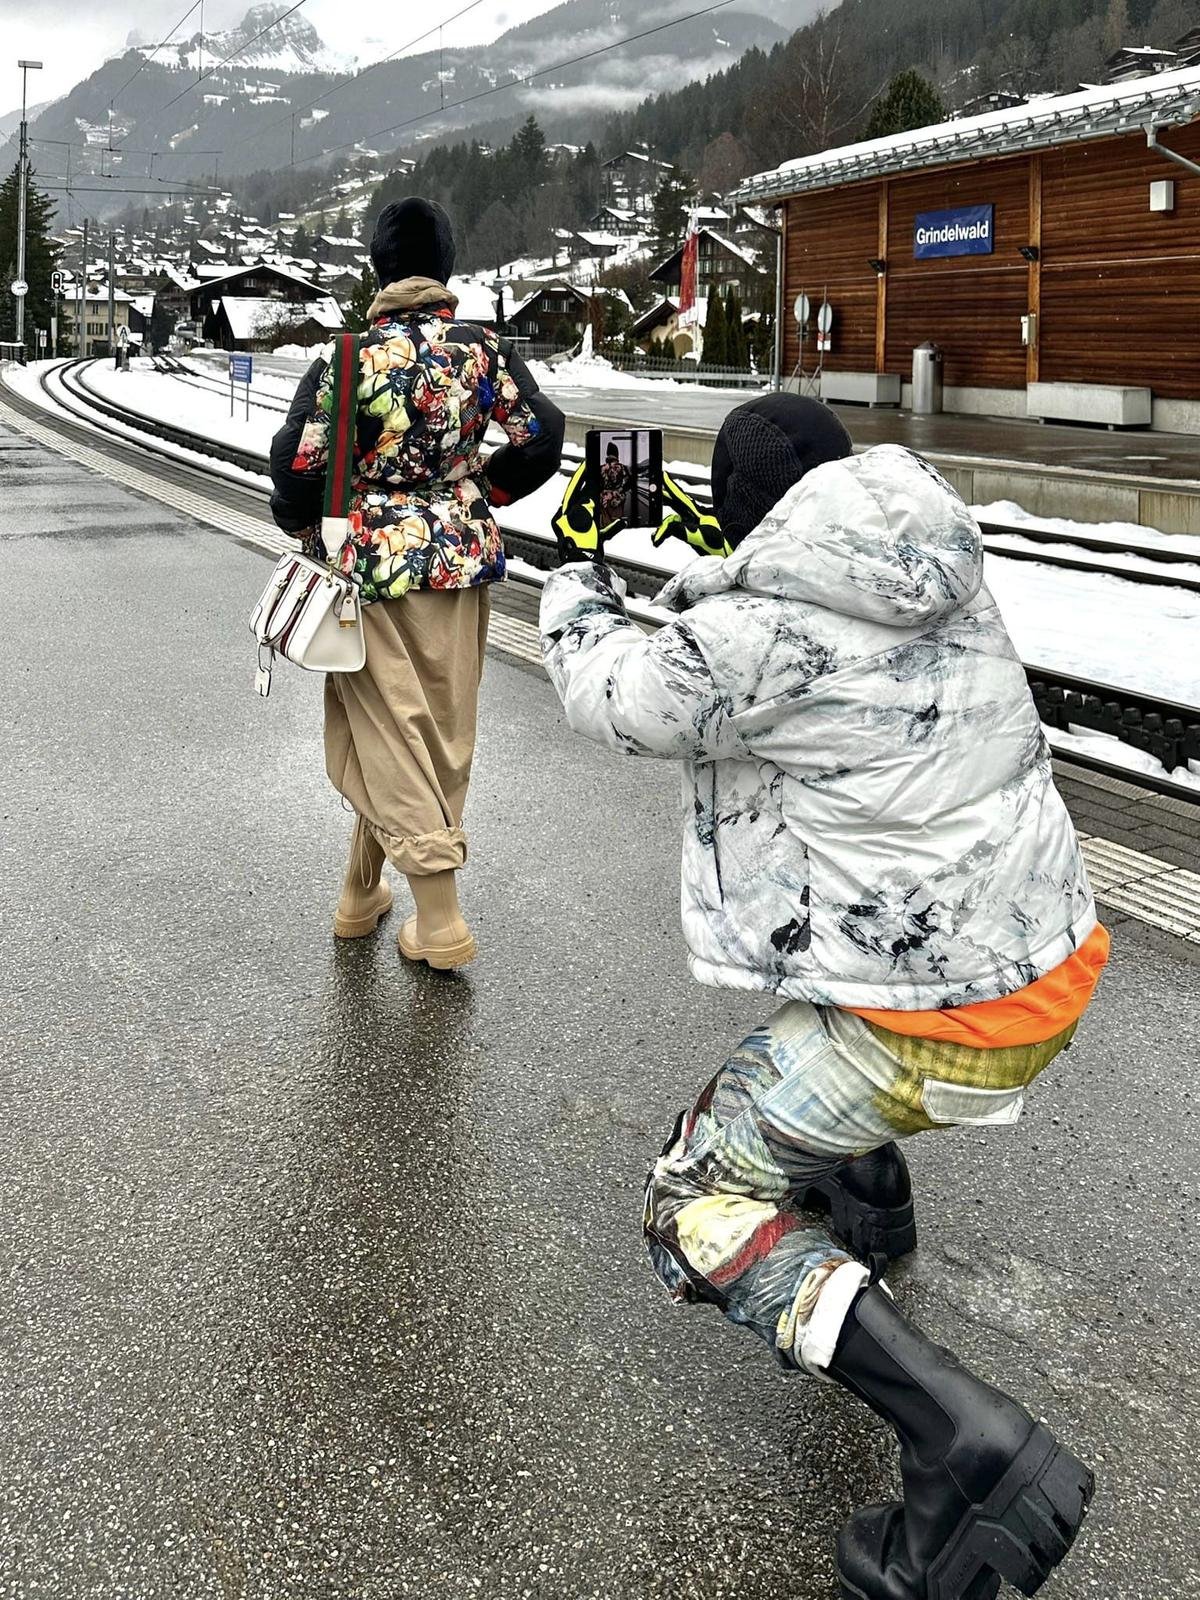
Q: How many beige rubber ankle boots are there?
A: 2